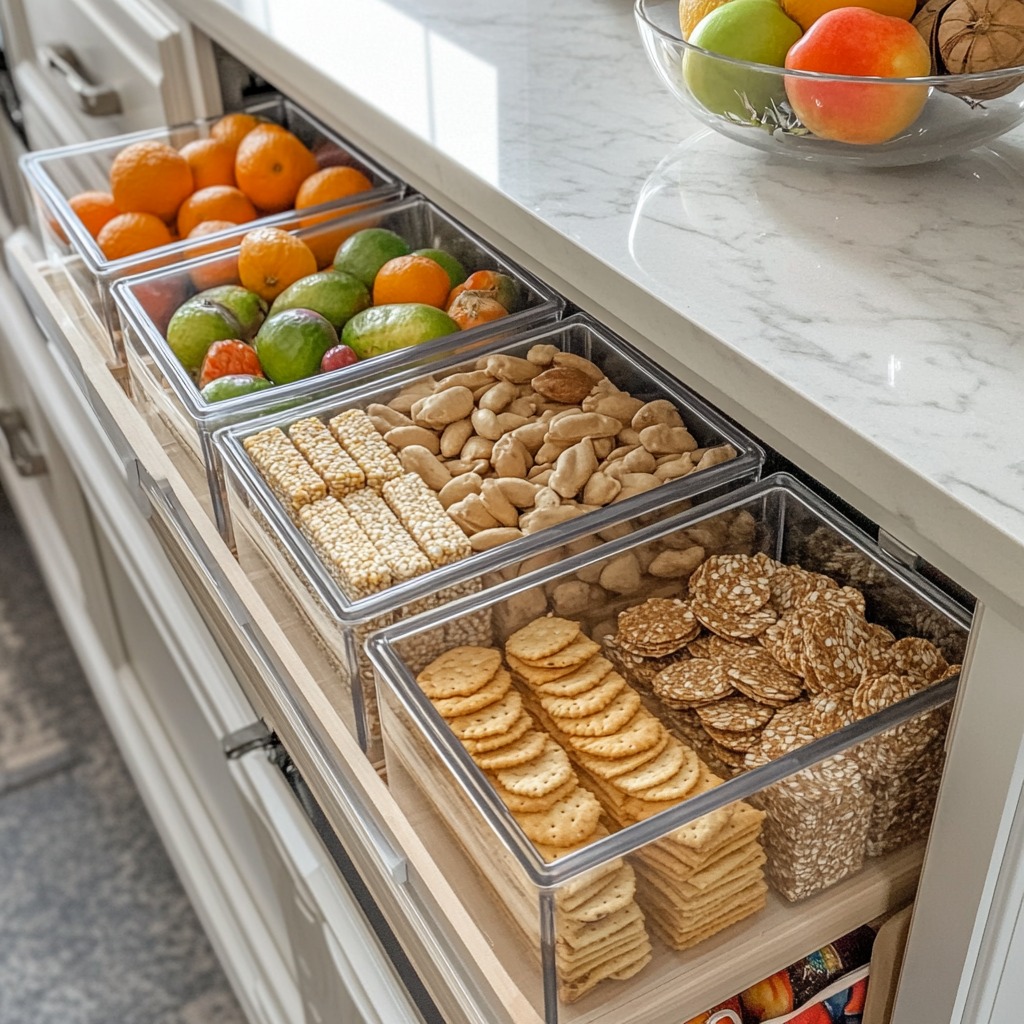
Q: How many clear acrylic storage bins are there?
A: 4